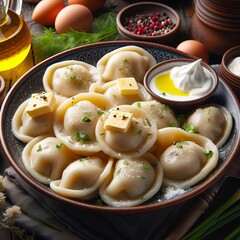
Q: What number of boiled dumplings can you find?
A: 12